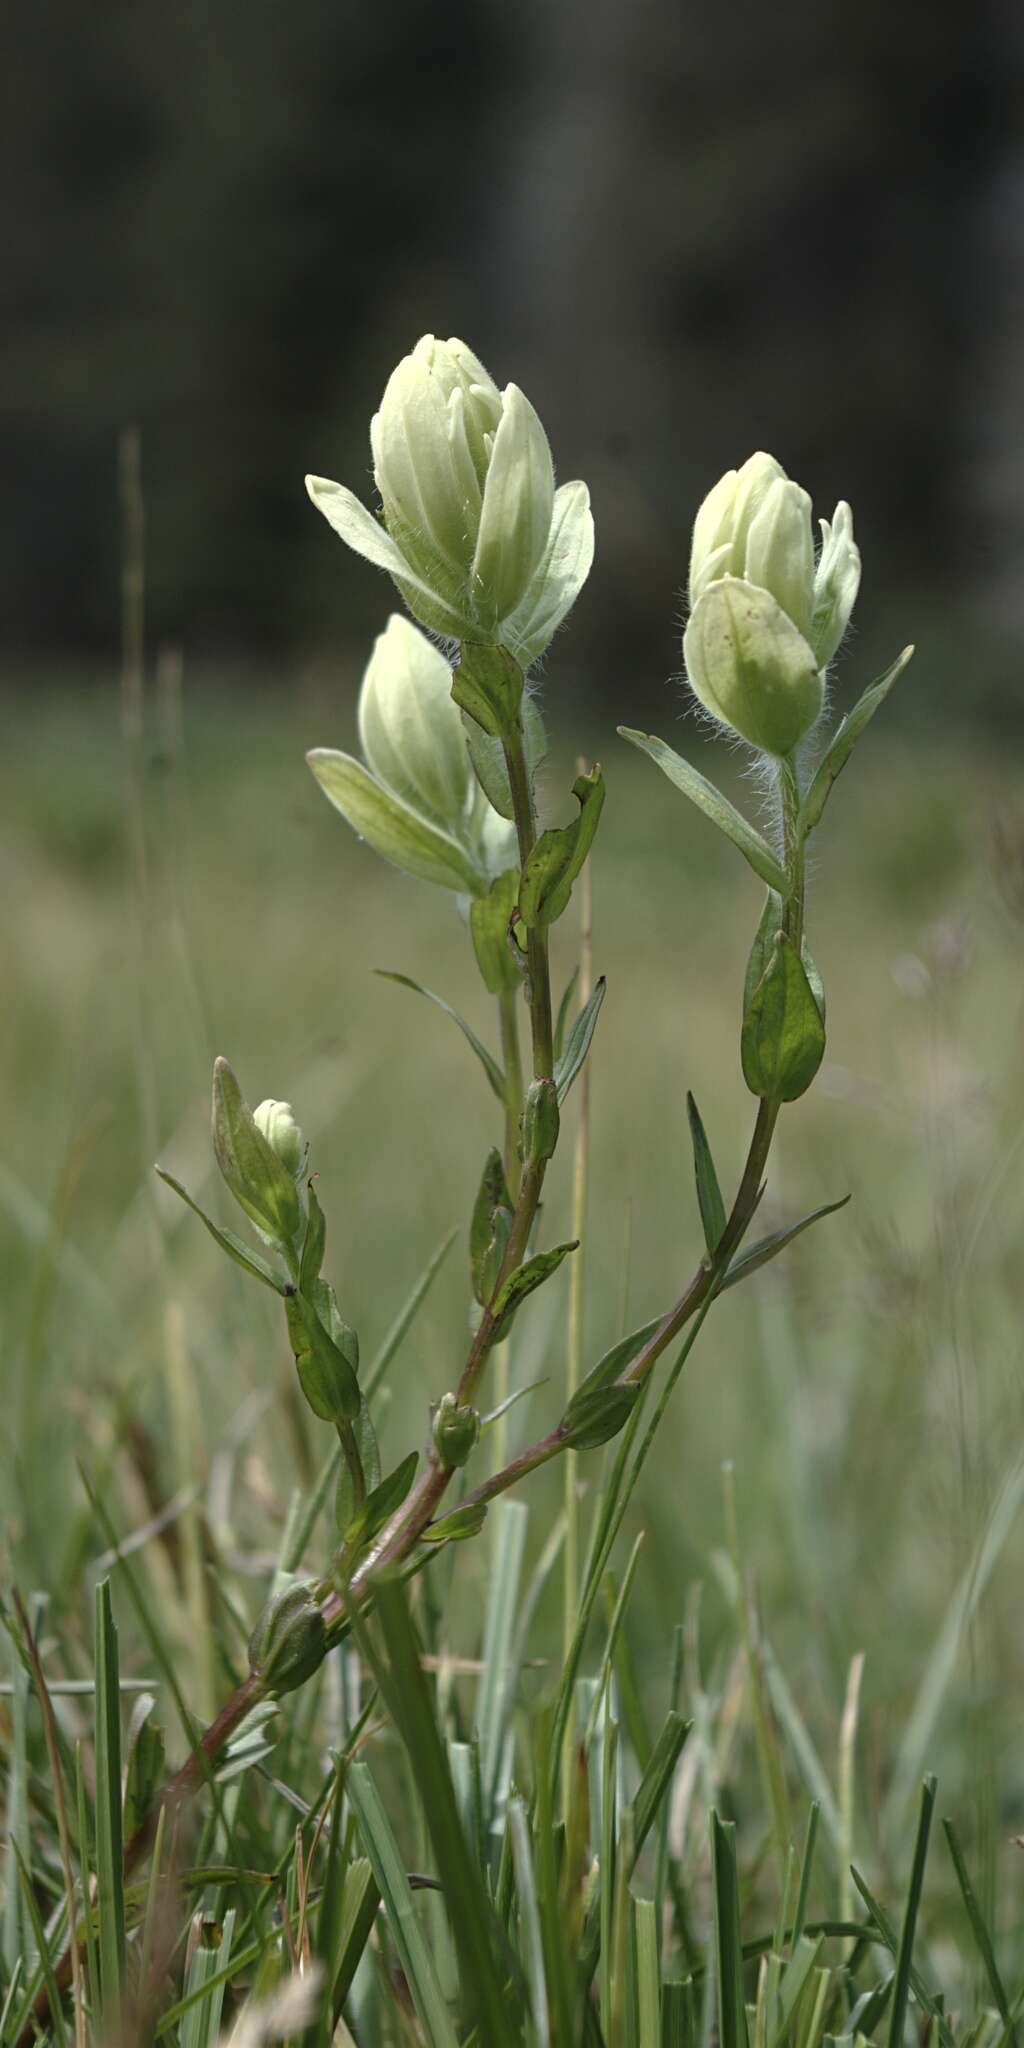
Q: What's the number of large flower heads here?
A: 3